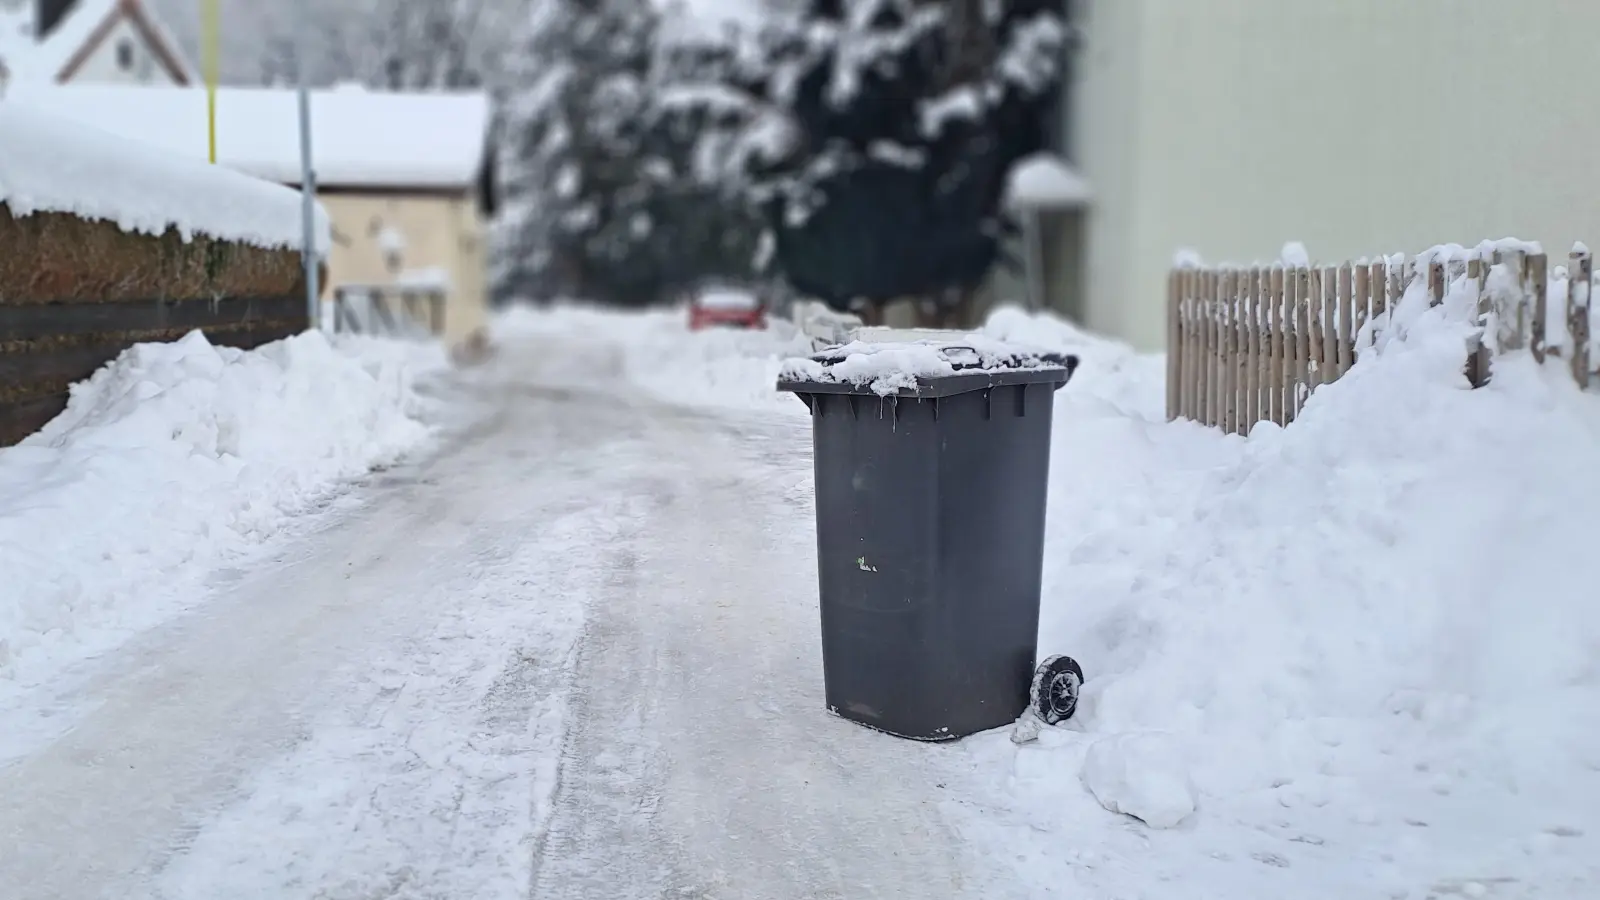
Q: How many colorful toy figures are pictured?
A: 0